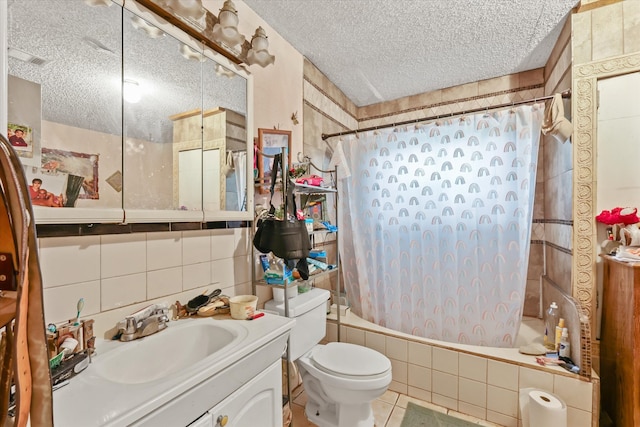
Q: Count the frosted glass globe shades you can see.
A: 3